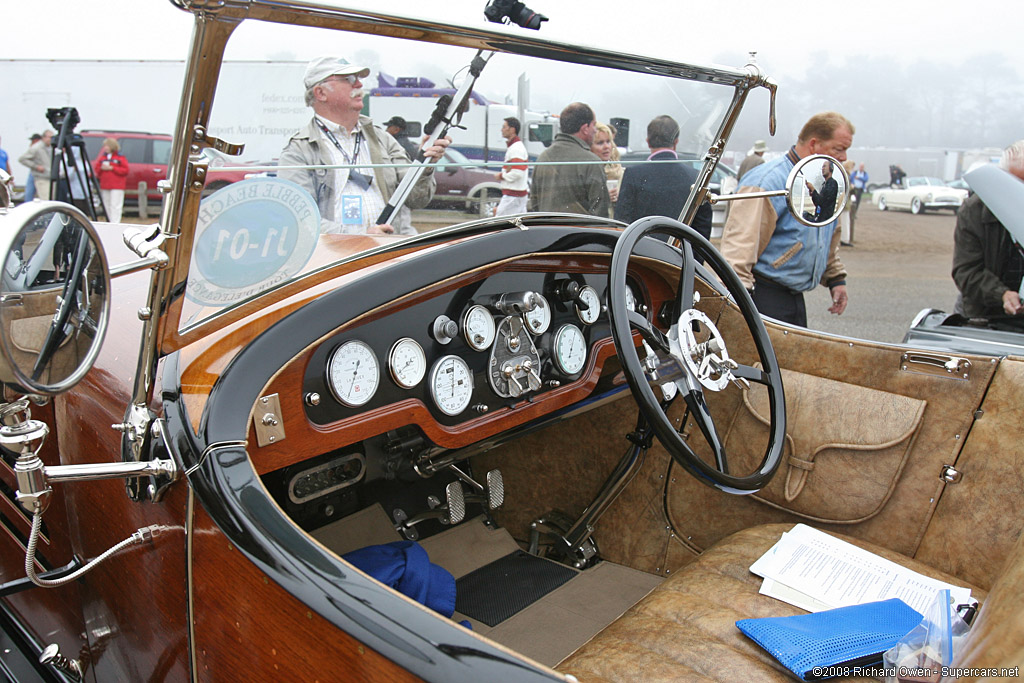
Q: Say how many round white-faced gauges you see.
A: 8